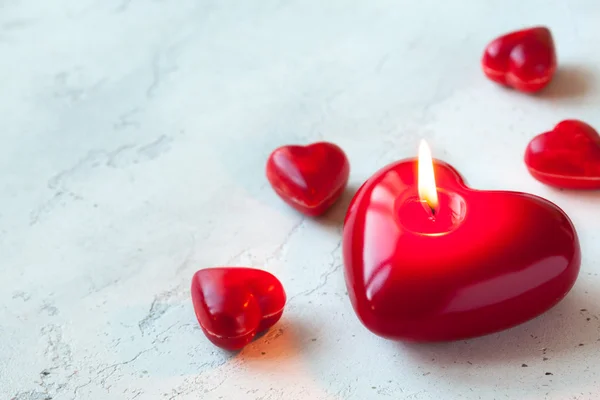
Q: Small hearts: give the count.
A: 4